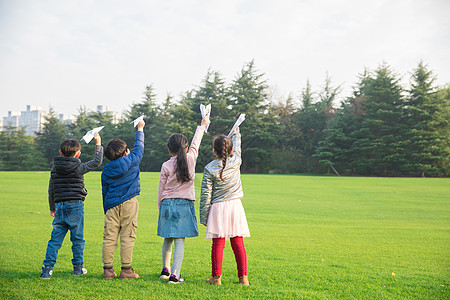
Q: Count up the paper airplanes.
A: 4